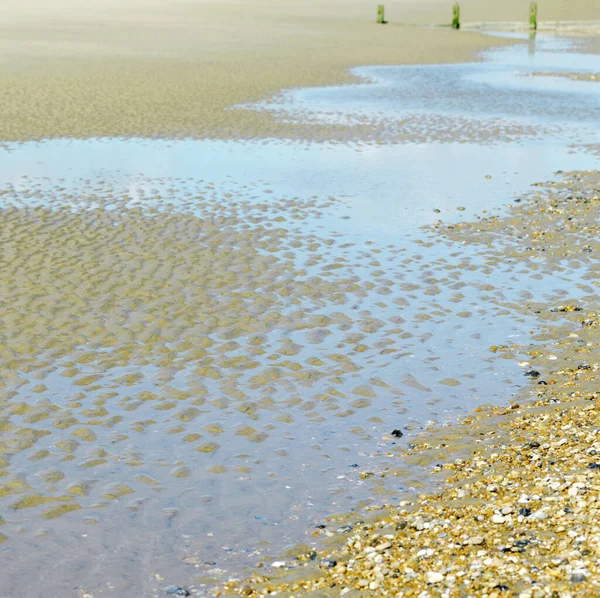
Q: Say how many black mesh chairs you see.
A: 0